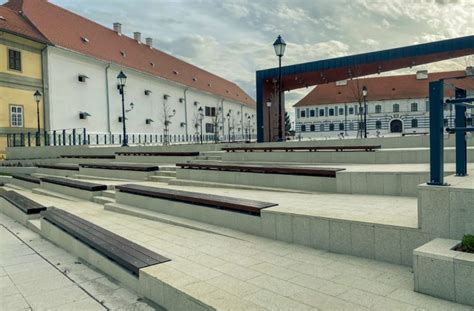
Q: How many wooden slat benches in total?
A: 11